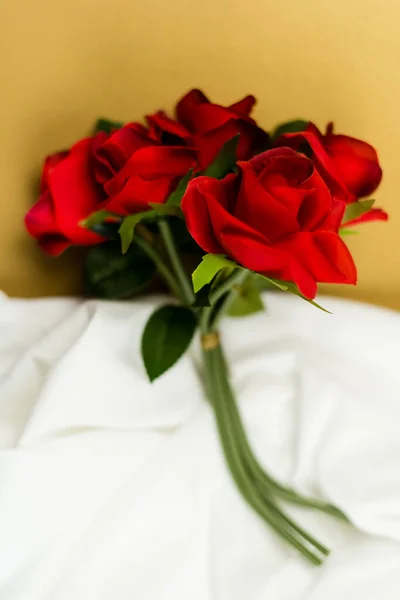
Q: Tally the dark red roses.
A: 5